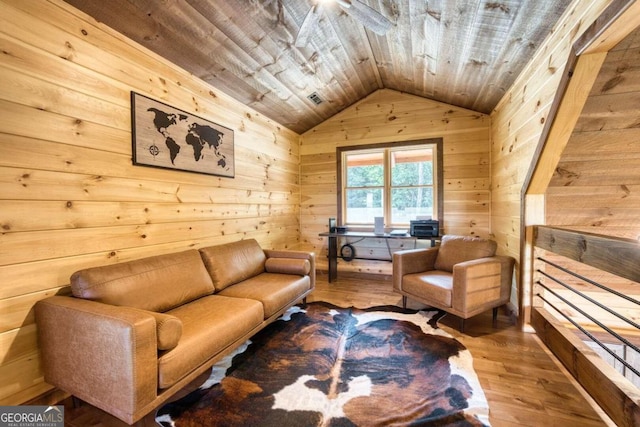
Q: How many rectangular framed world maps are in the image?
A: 1